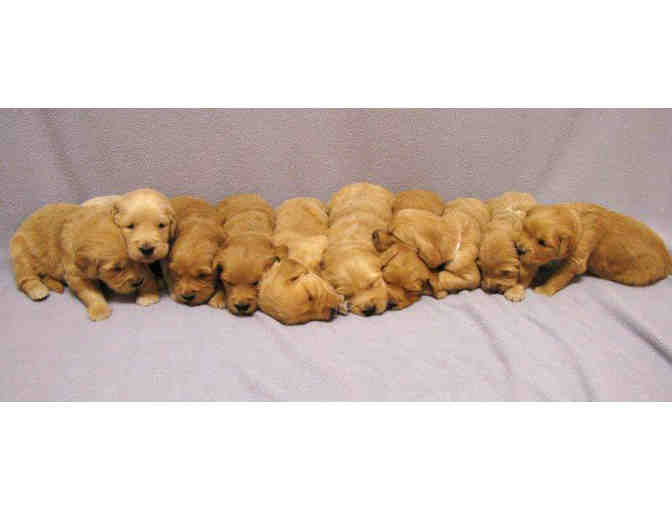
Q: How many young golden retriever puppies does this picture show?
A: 10